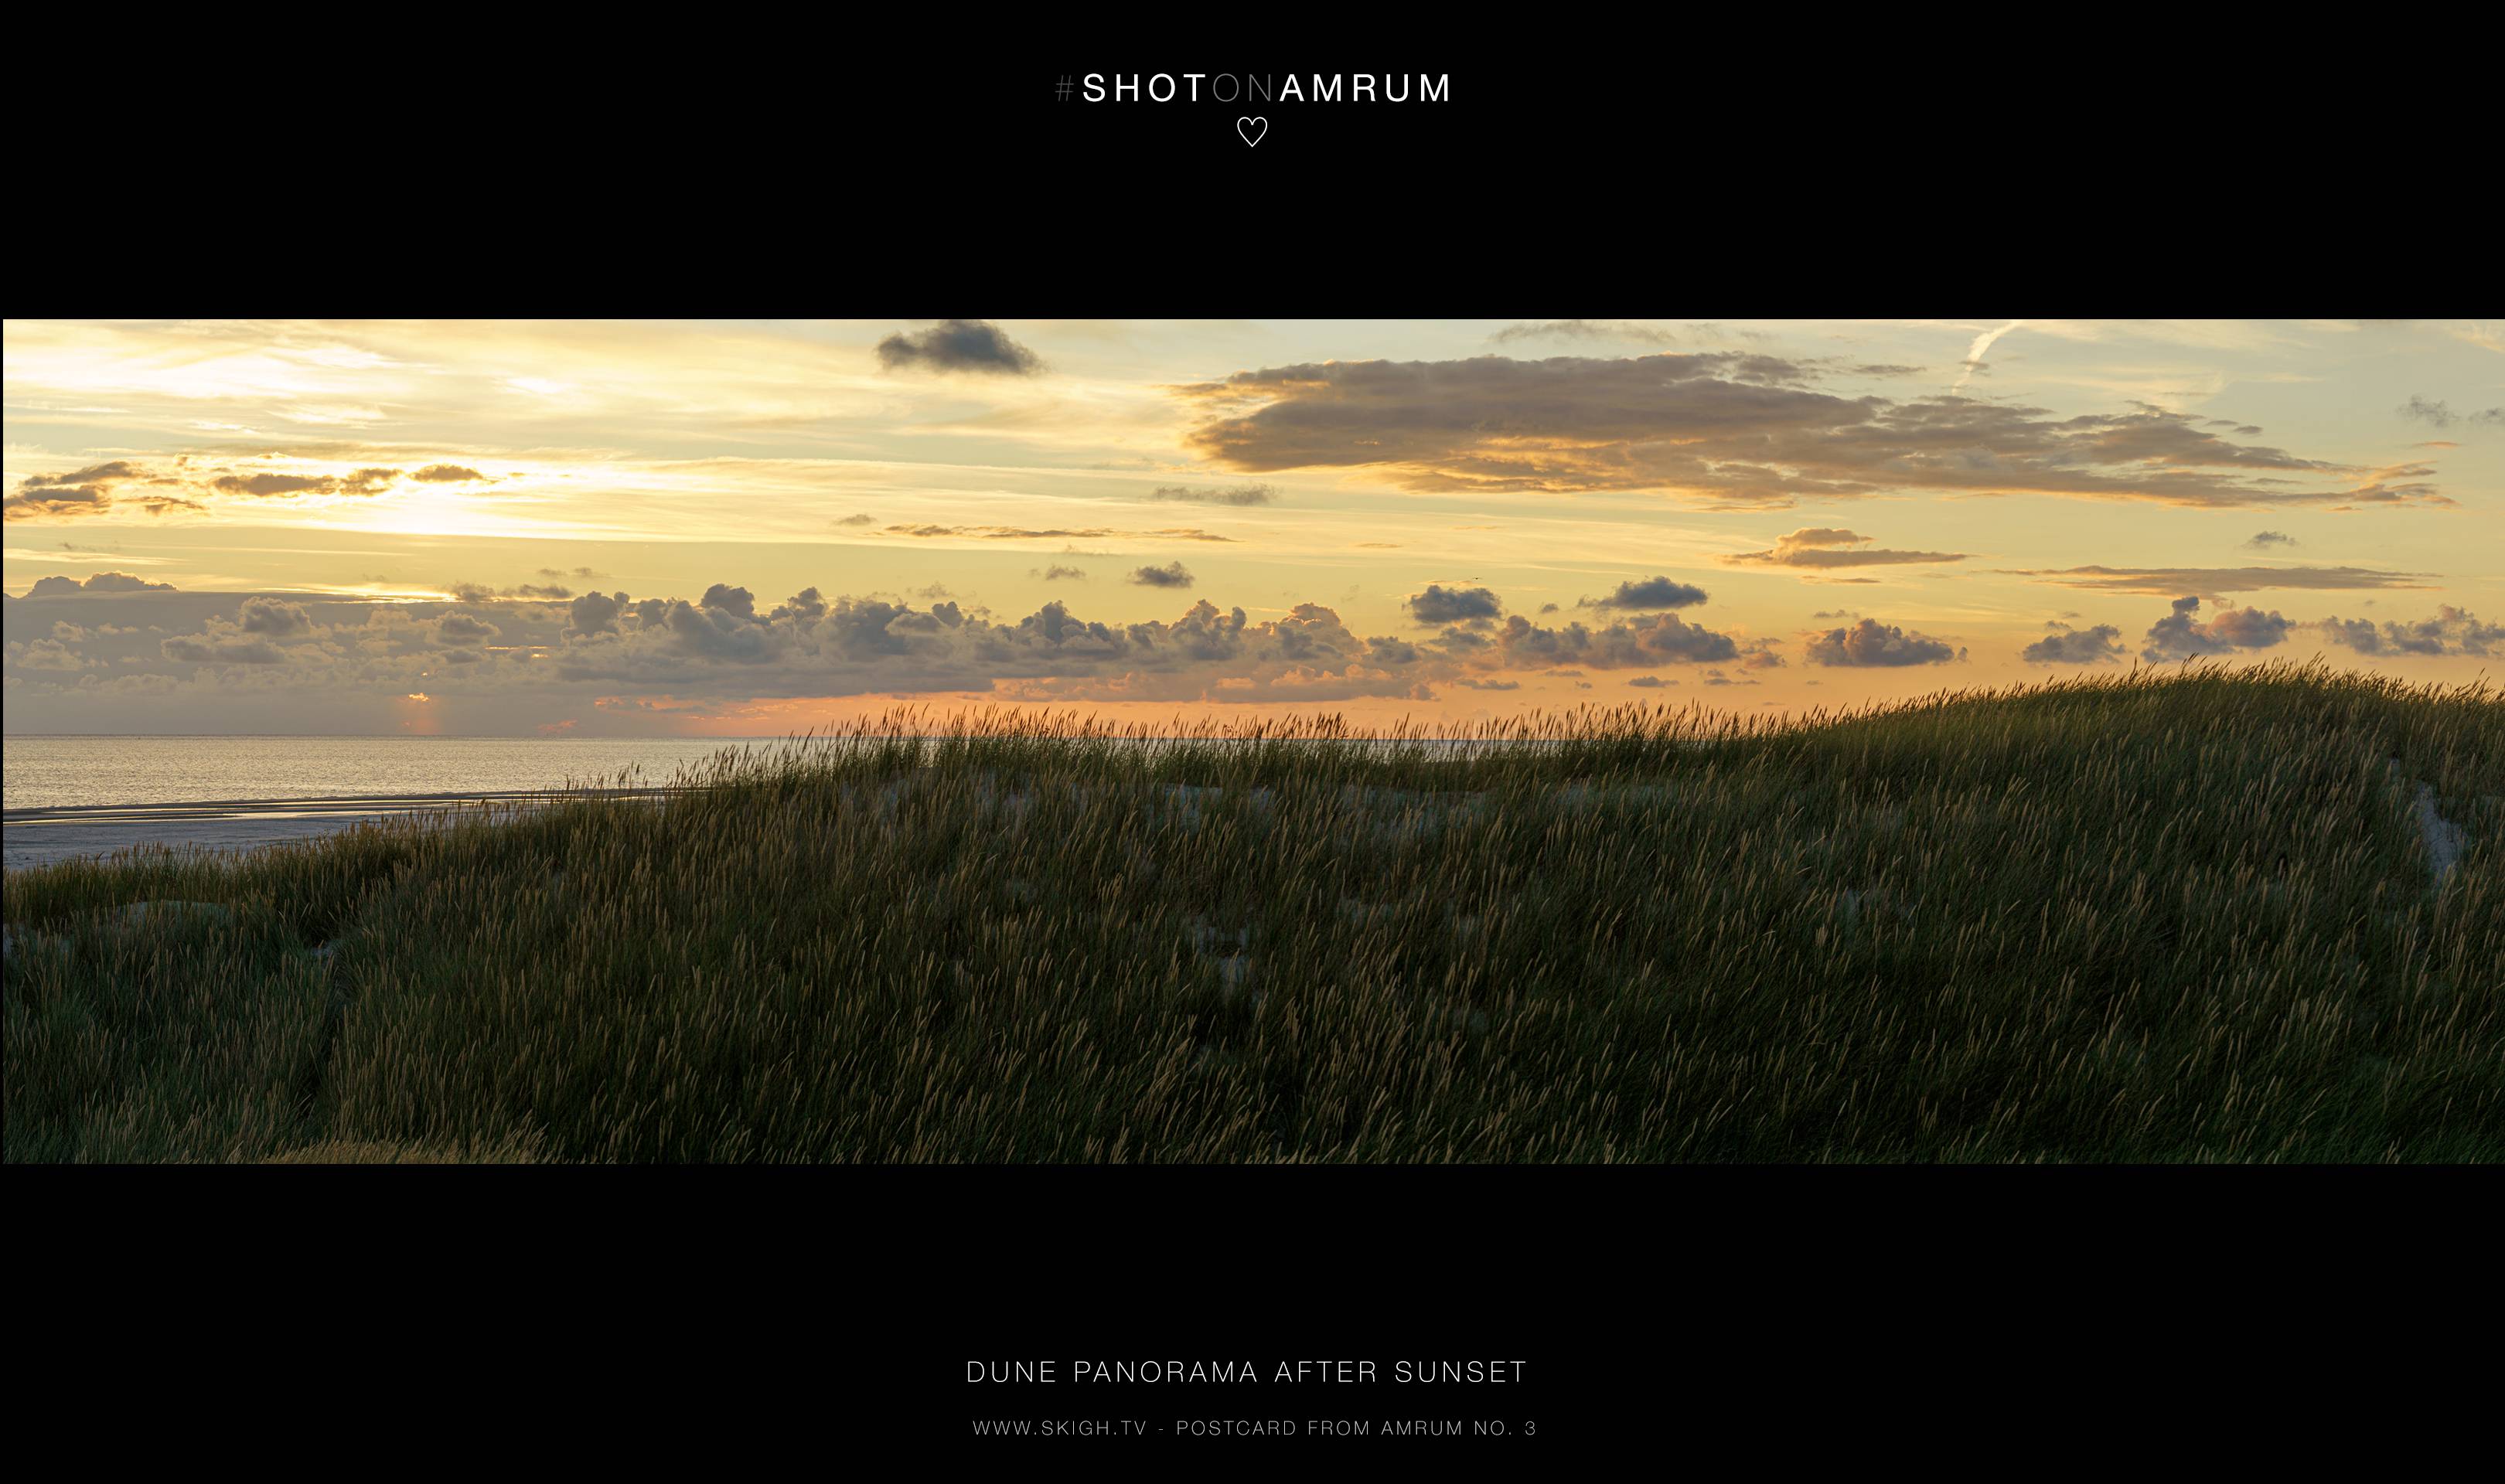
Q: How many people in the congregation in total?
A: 0